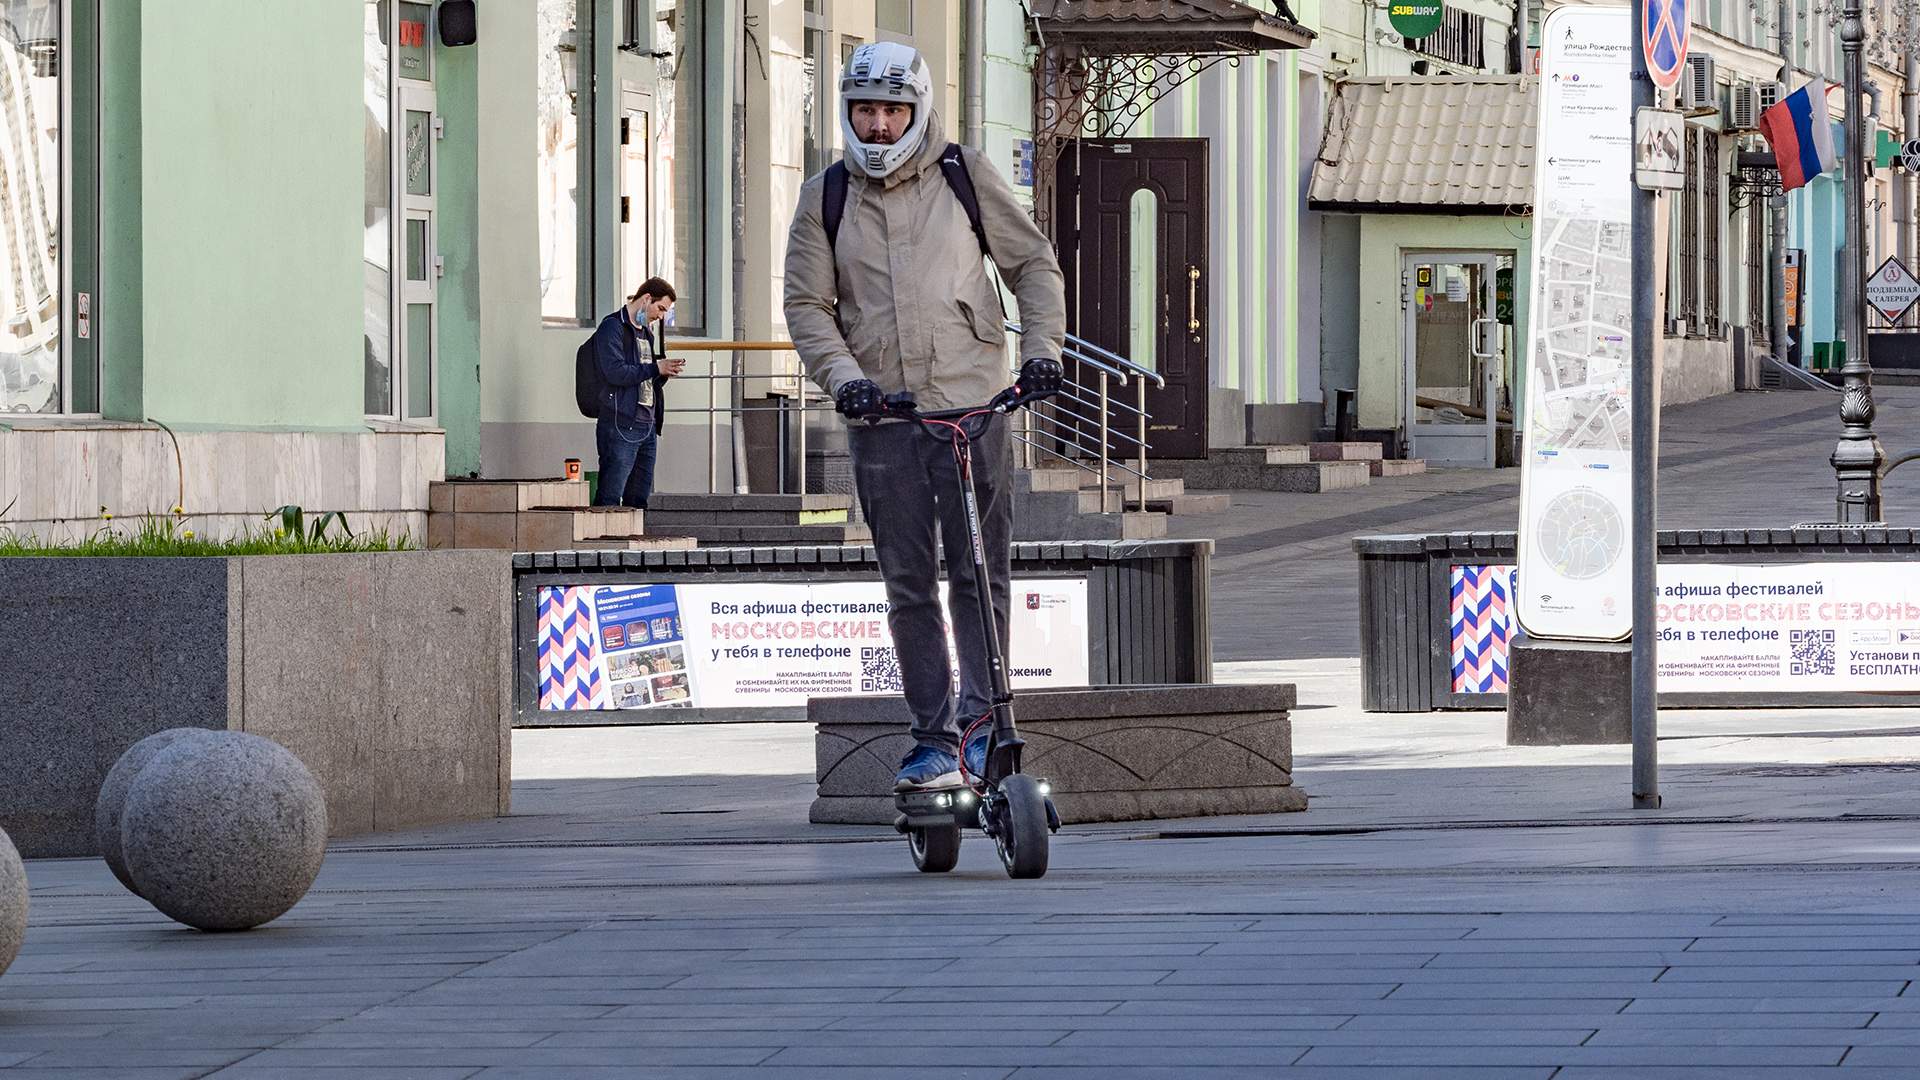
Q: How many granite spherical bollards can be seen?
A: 3